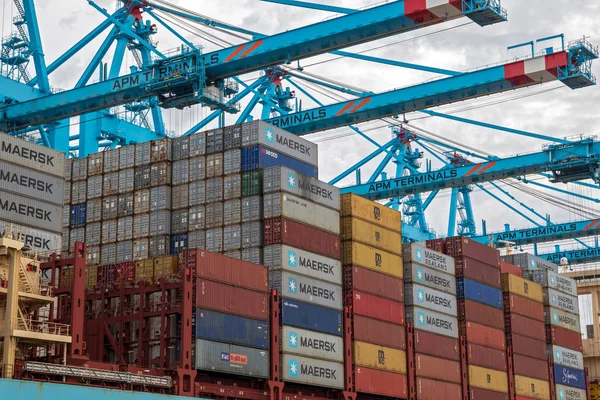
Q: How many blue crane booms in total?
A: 5